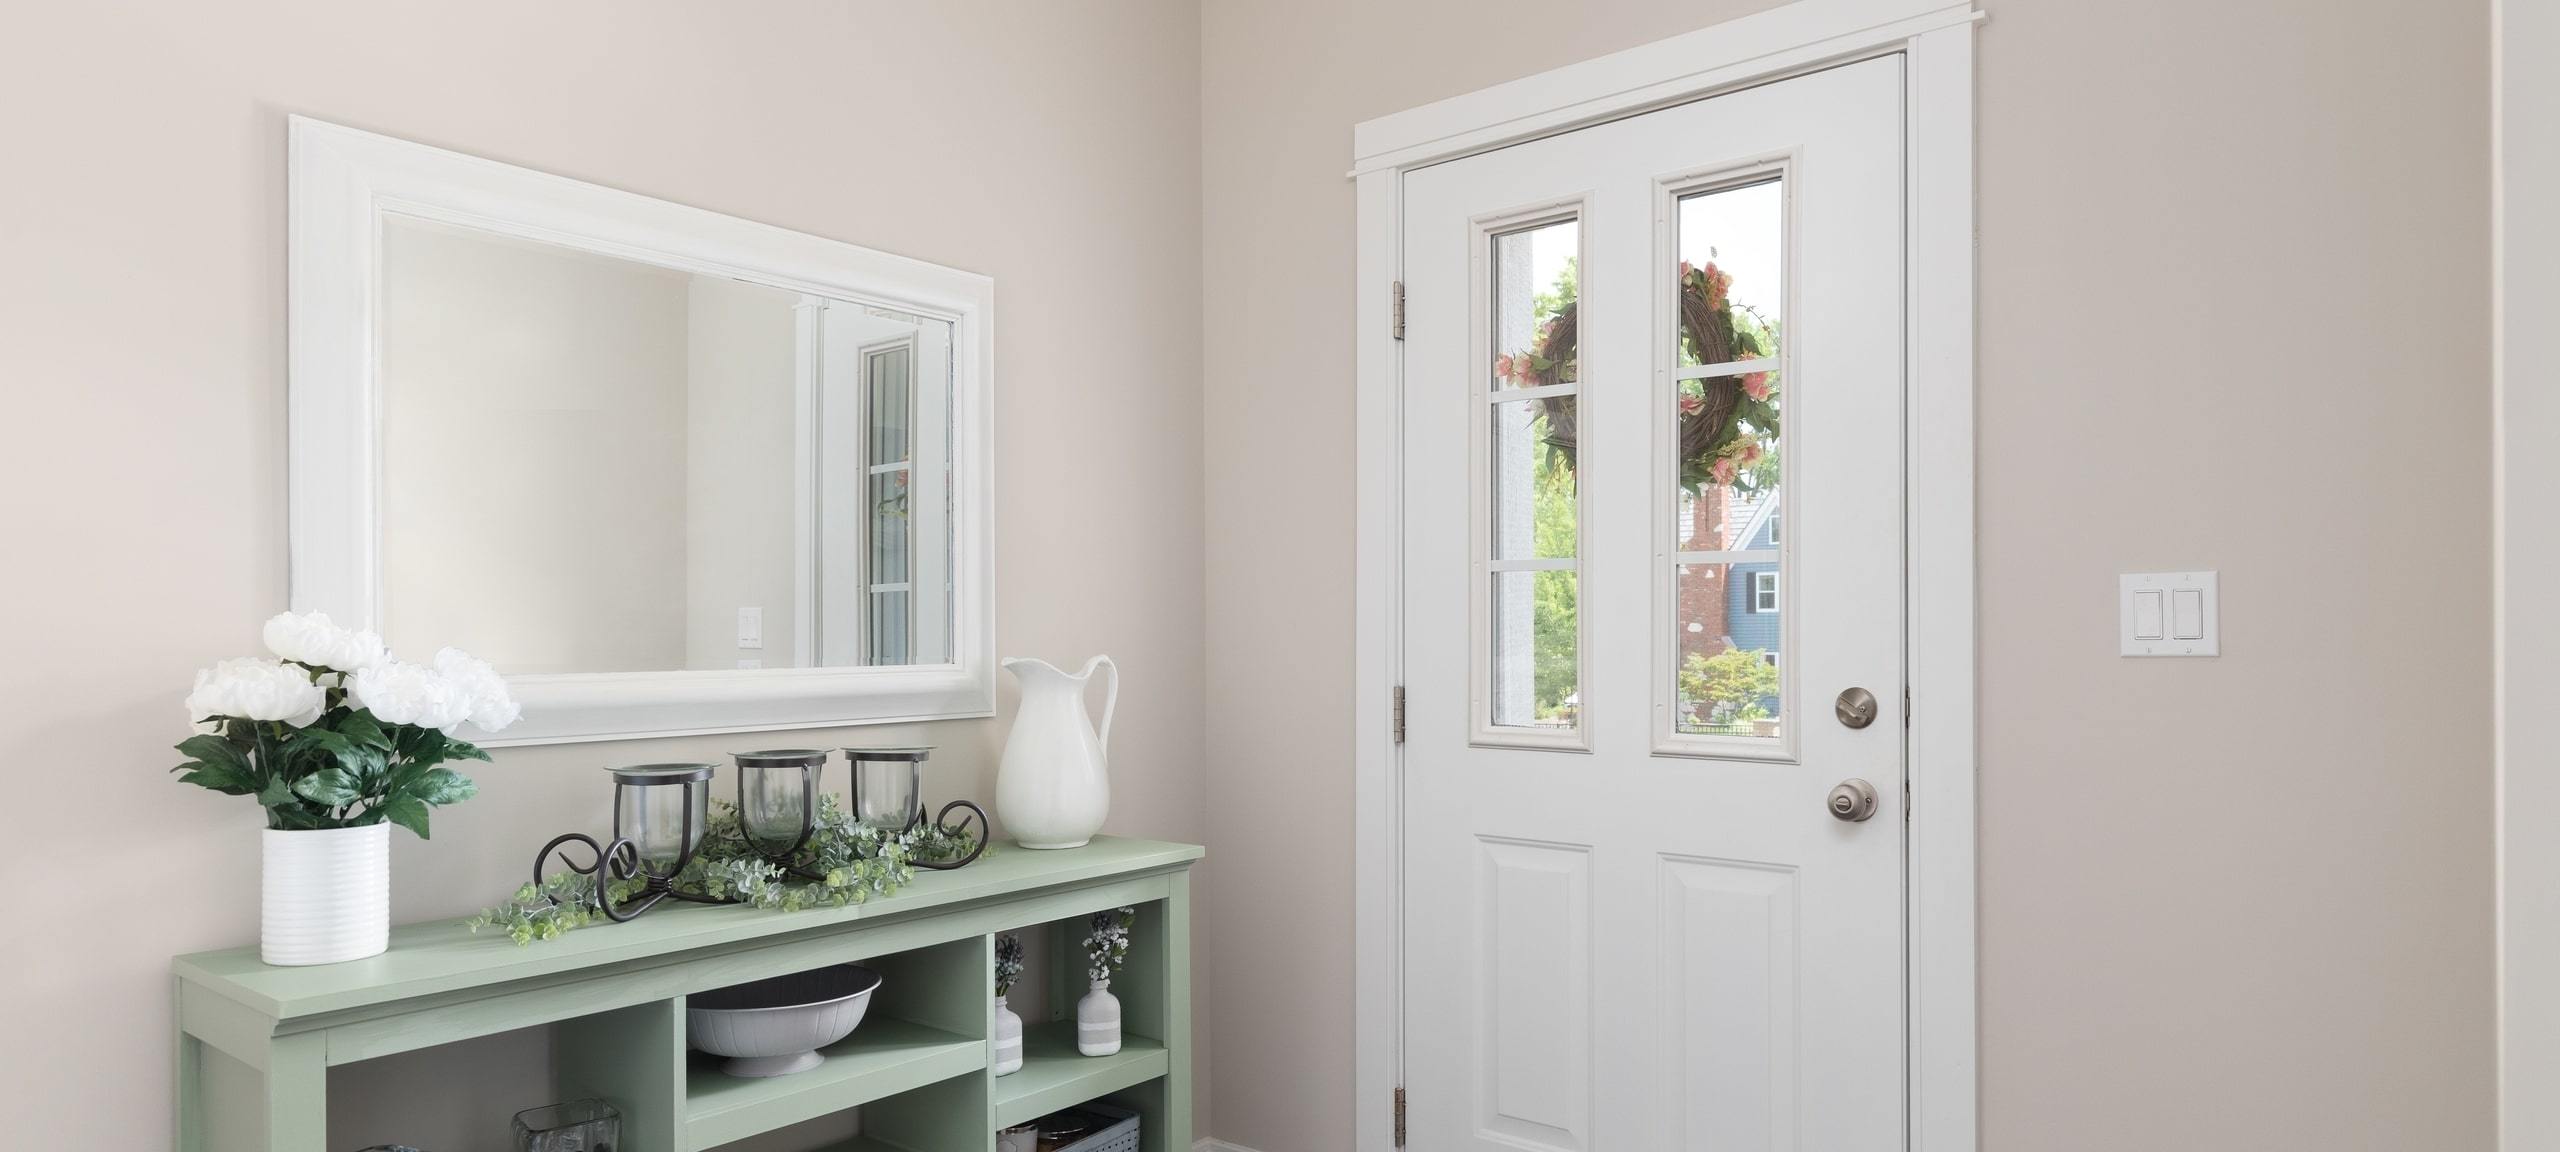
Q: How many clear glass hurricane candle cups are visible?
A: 3